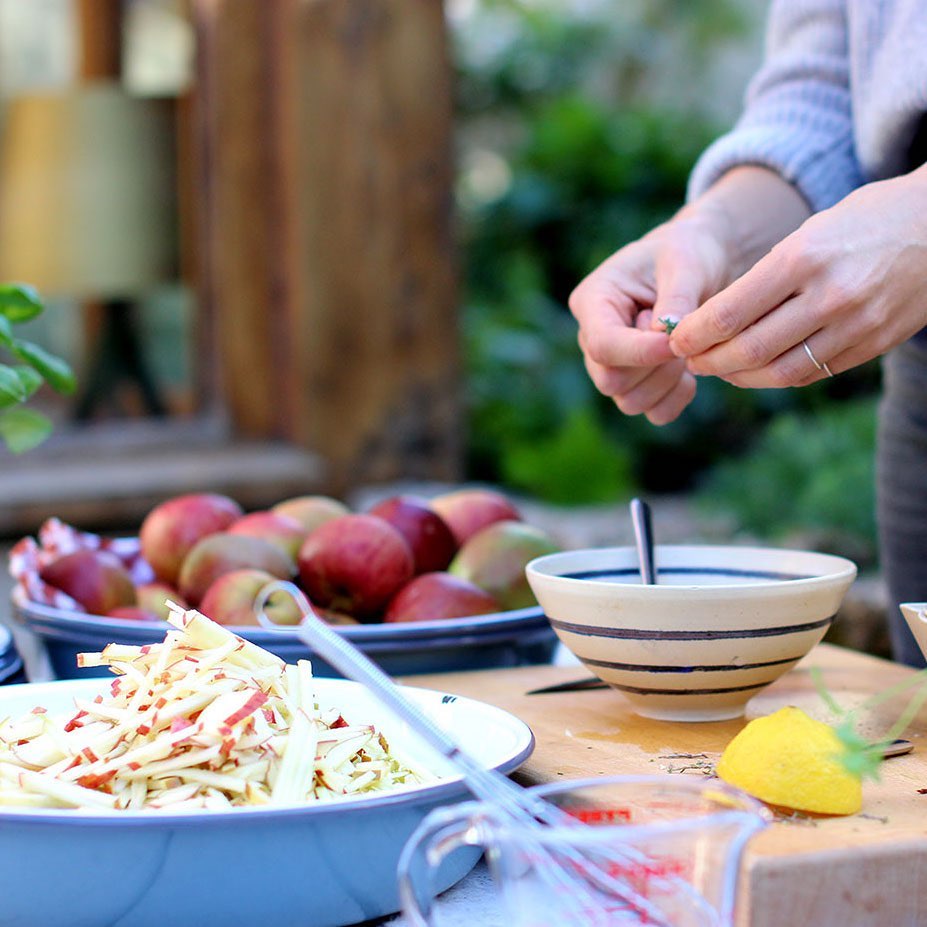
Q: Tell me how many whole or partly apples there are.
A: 14